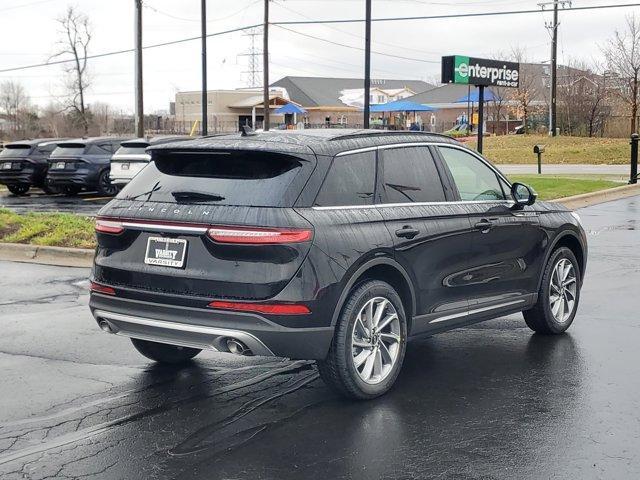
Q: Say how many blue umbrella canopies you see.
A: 3